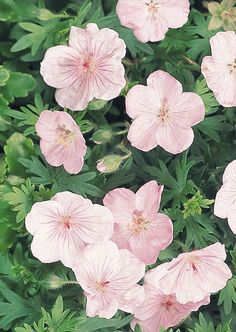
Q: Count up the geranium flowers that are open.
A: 11